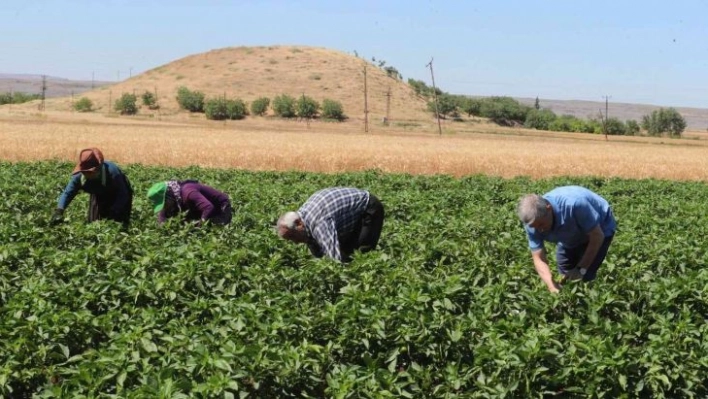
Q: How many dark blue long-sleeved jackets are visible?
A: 1